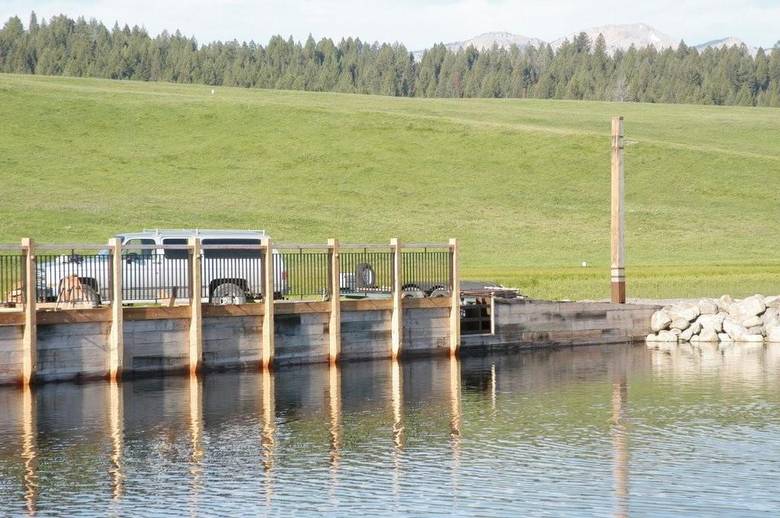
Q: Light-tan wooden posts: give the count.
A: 8